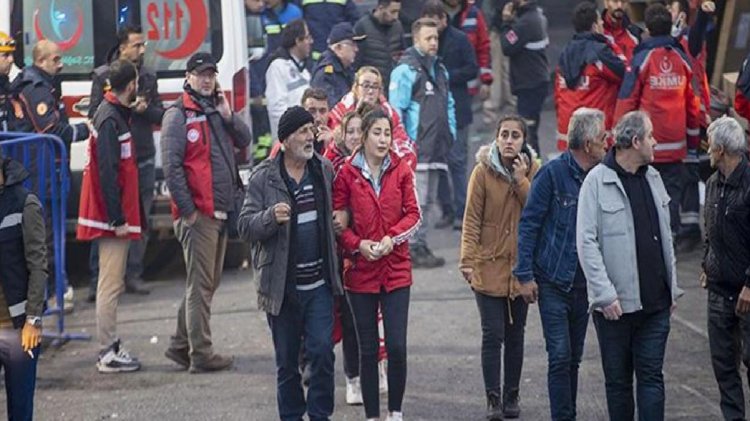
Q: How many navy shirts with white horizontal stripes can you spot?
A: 1